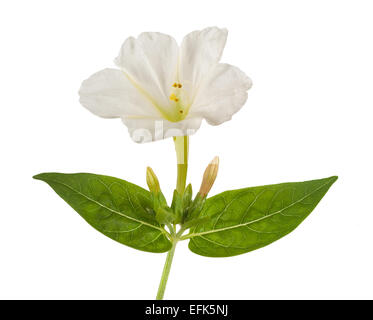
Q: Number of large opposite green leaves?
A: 2